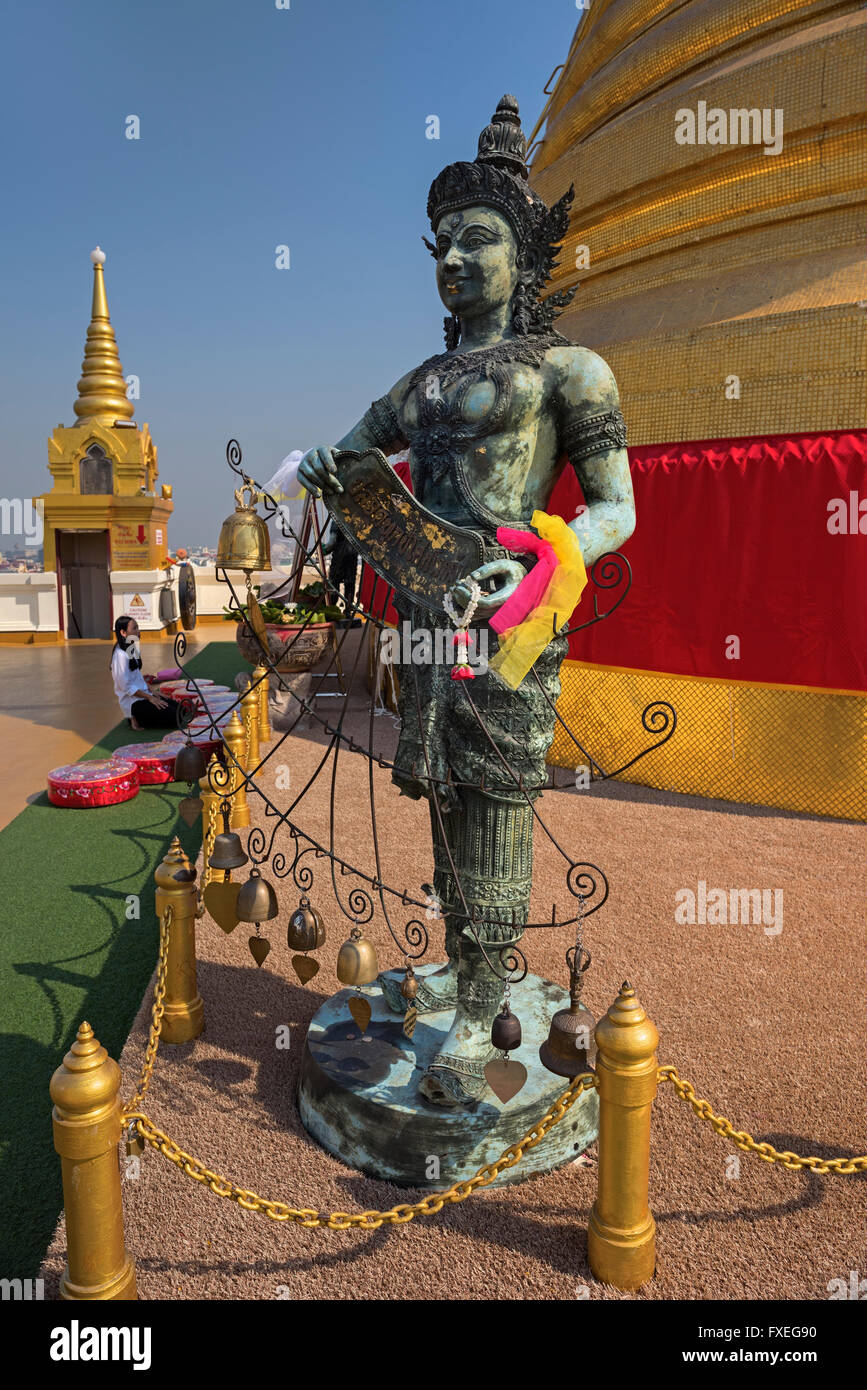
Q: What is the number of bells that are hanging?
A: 9